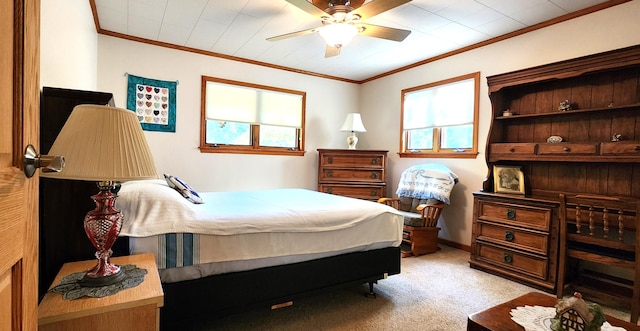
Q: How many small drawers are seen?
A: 3